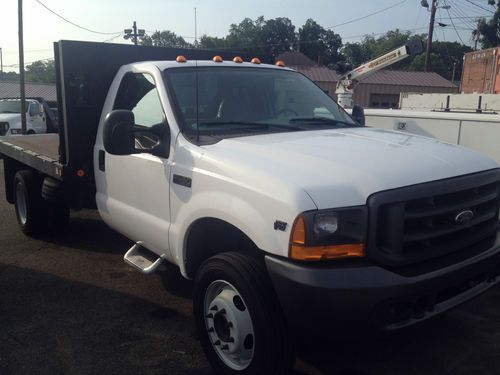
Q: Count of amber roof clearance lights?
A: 5